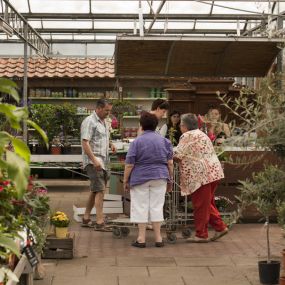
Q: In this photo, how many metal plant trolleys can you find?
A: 2